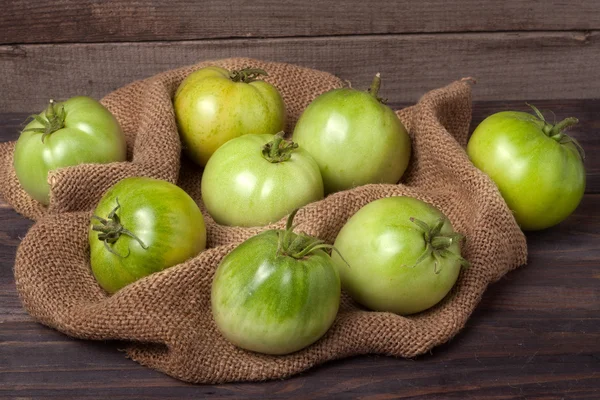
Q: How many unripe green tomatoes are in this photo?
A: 8